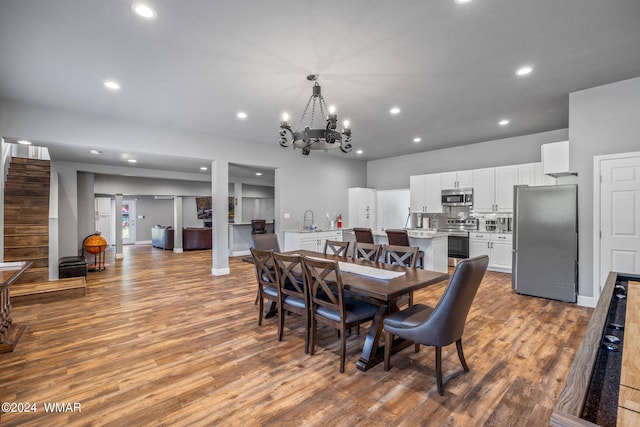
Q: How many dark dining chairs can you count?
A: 8